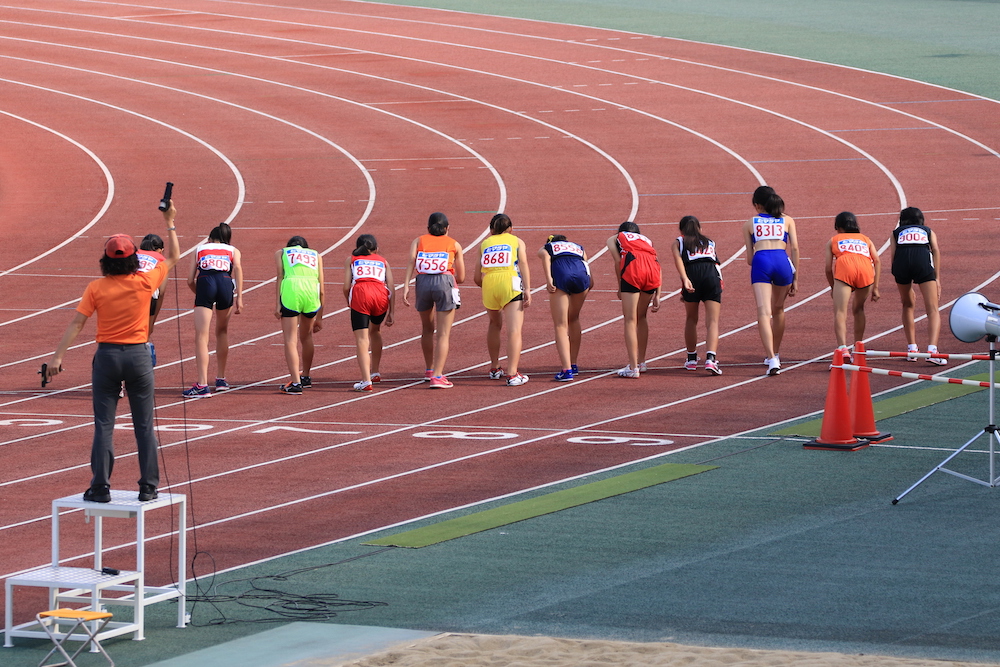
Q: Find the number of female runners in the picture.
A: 12